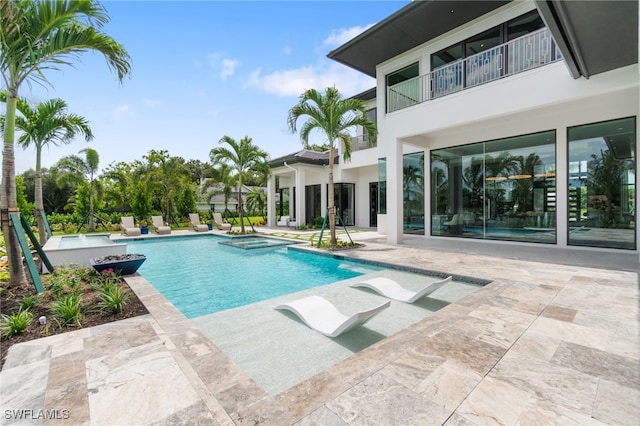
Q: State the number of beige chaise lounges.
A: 4